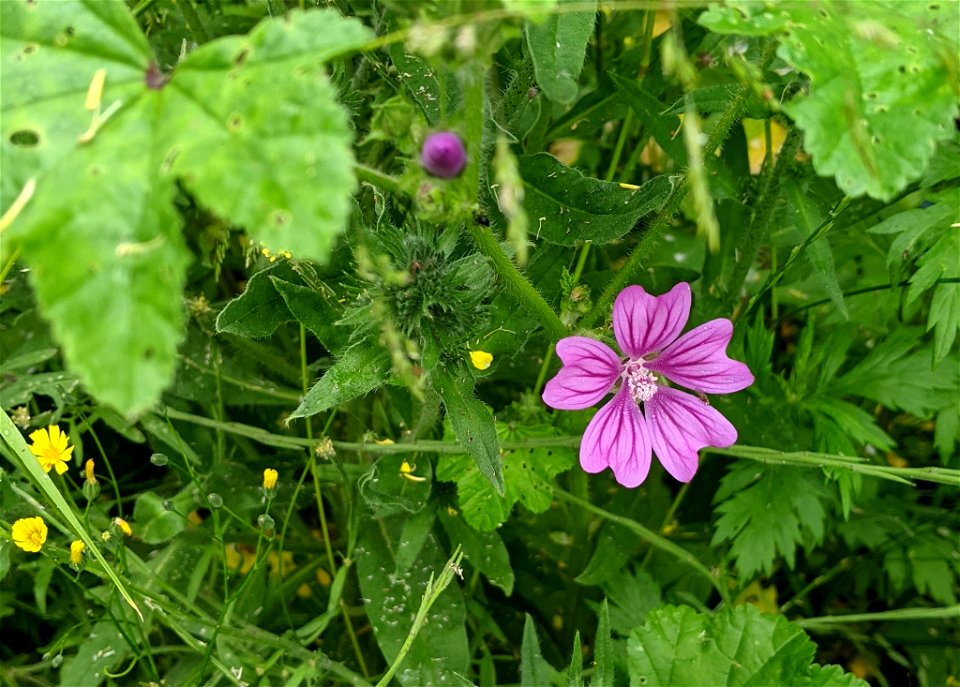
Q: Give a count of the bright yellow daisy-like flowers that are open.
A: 2